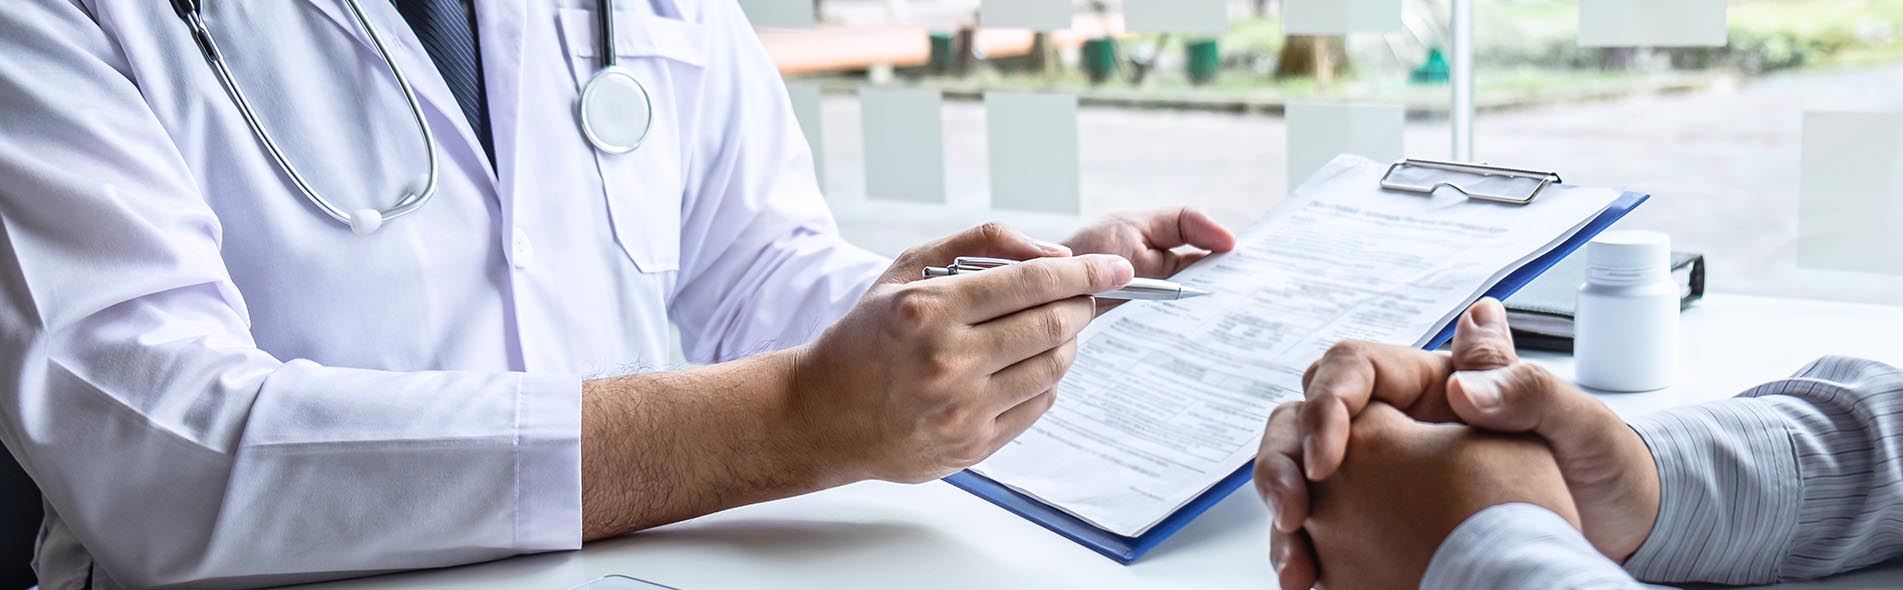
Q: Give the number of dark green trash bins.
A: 3